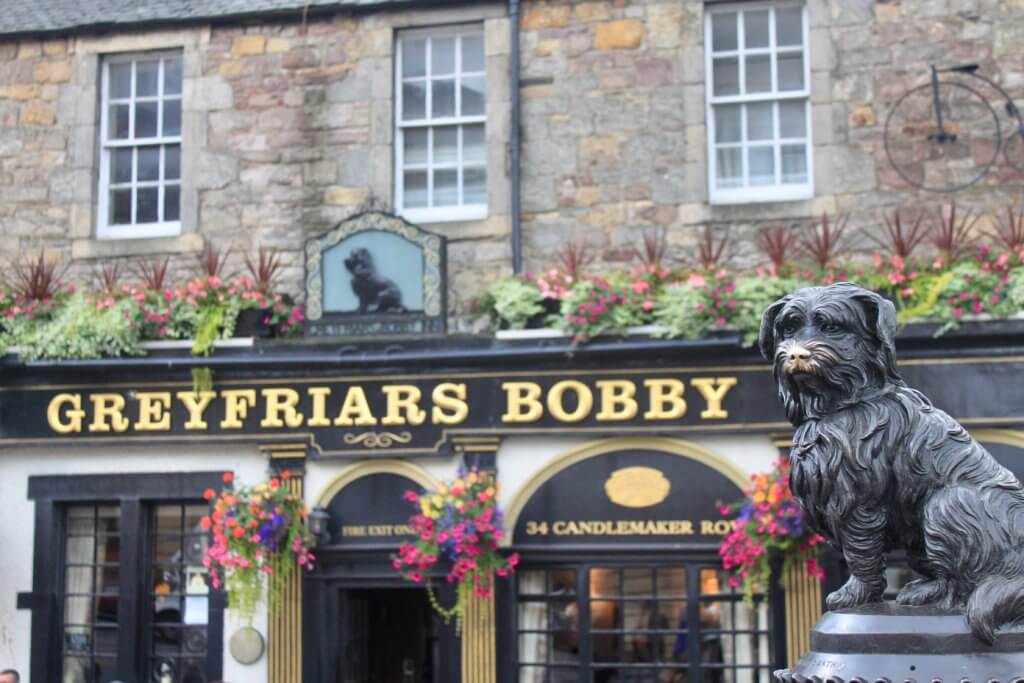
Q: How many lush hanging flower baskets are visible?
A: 3